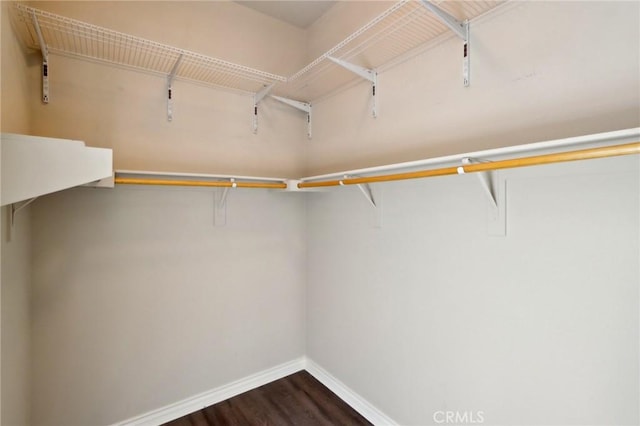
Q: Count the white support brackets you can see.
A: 10